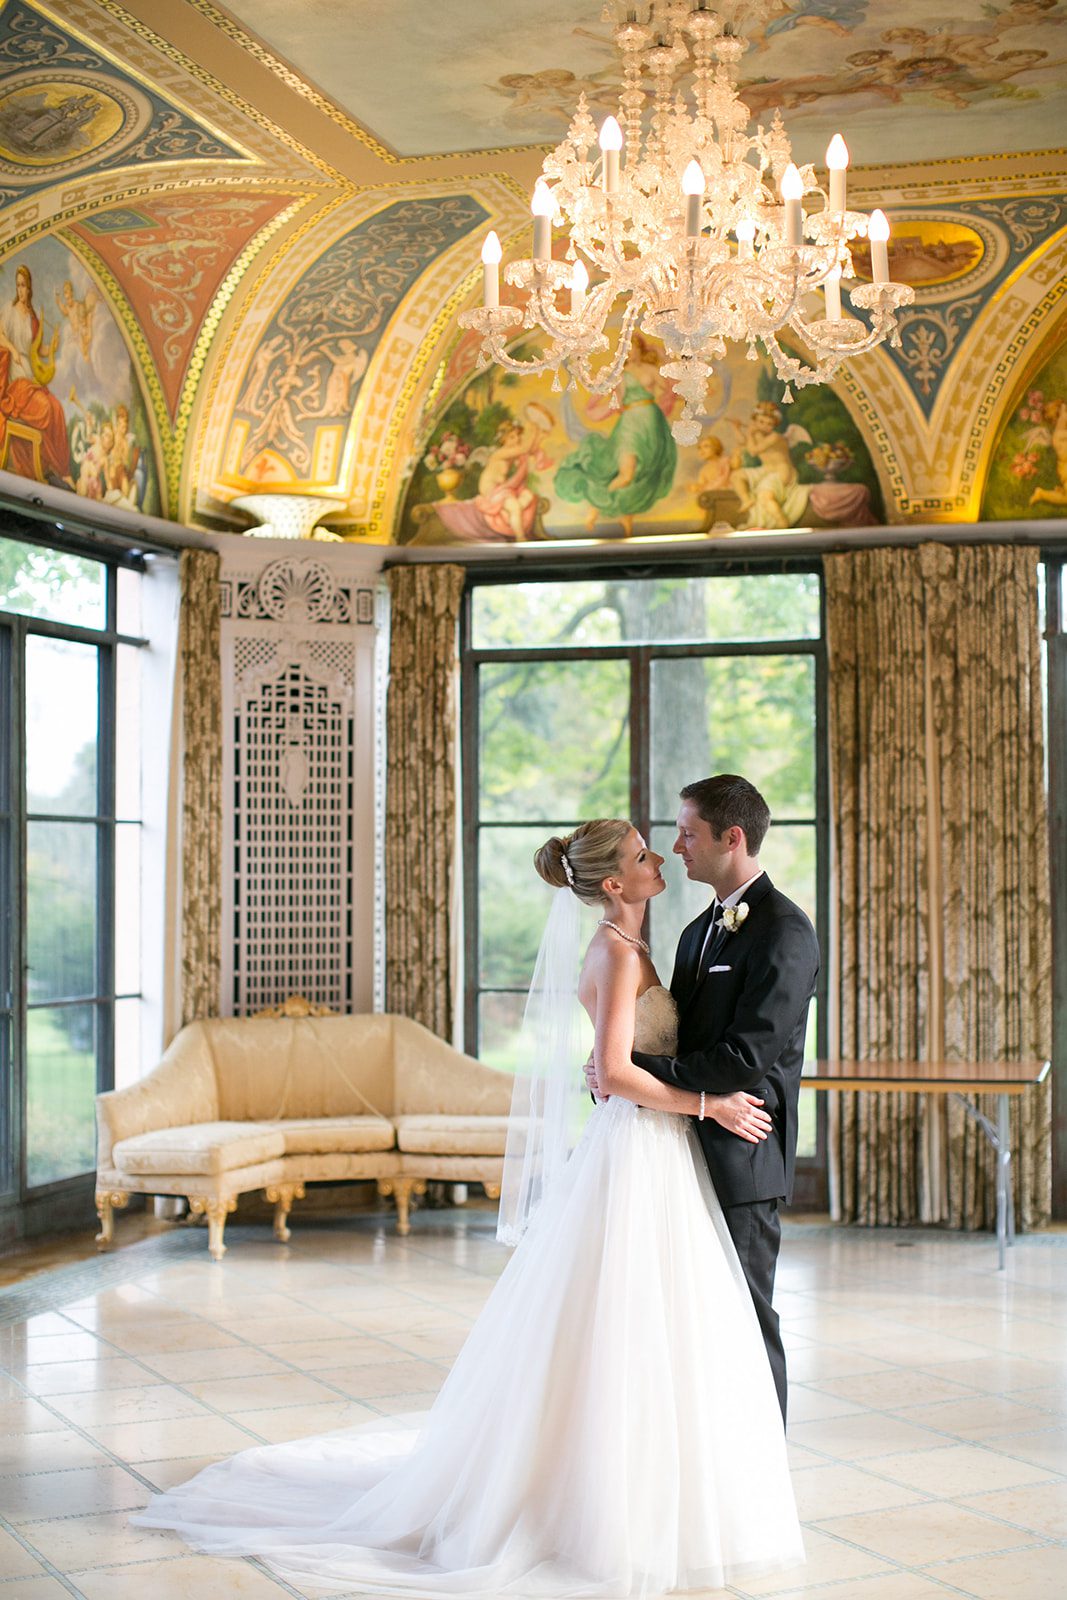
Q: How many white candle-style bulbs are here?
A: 10